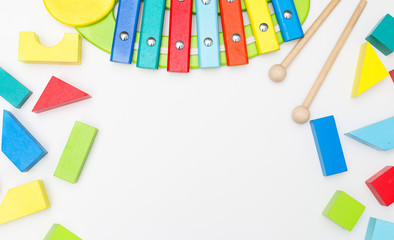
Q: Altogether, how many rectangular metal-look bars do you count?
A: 7